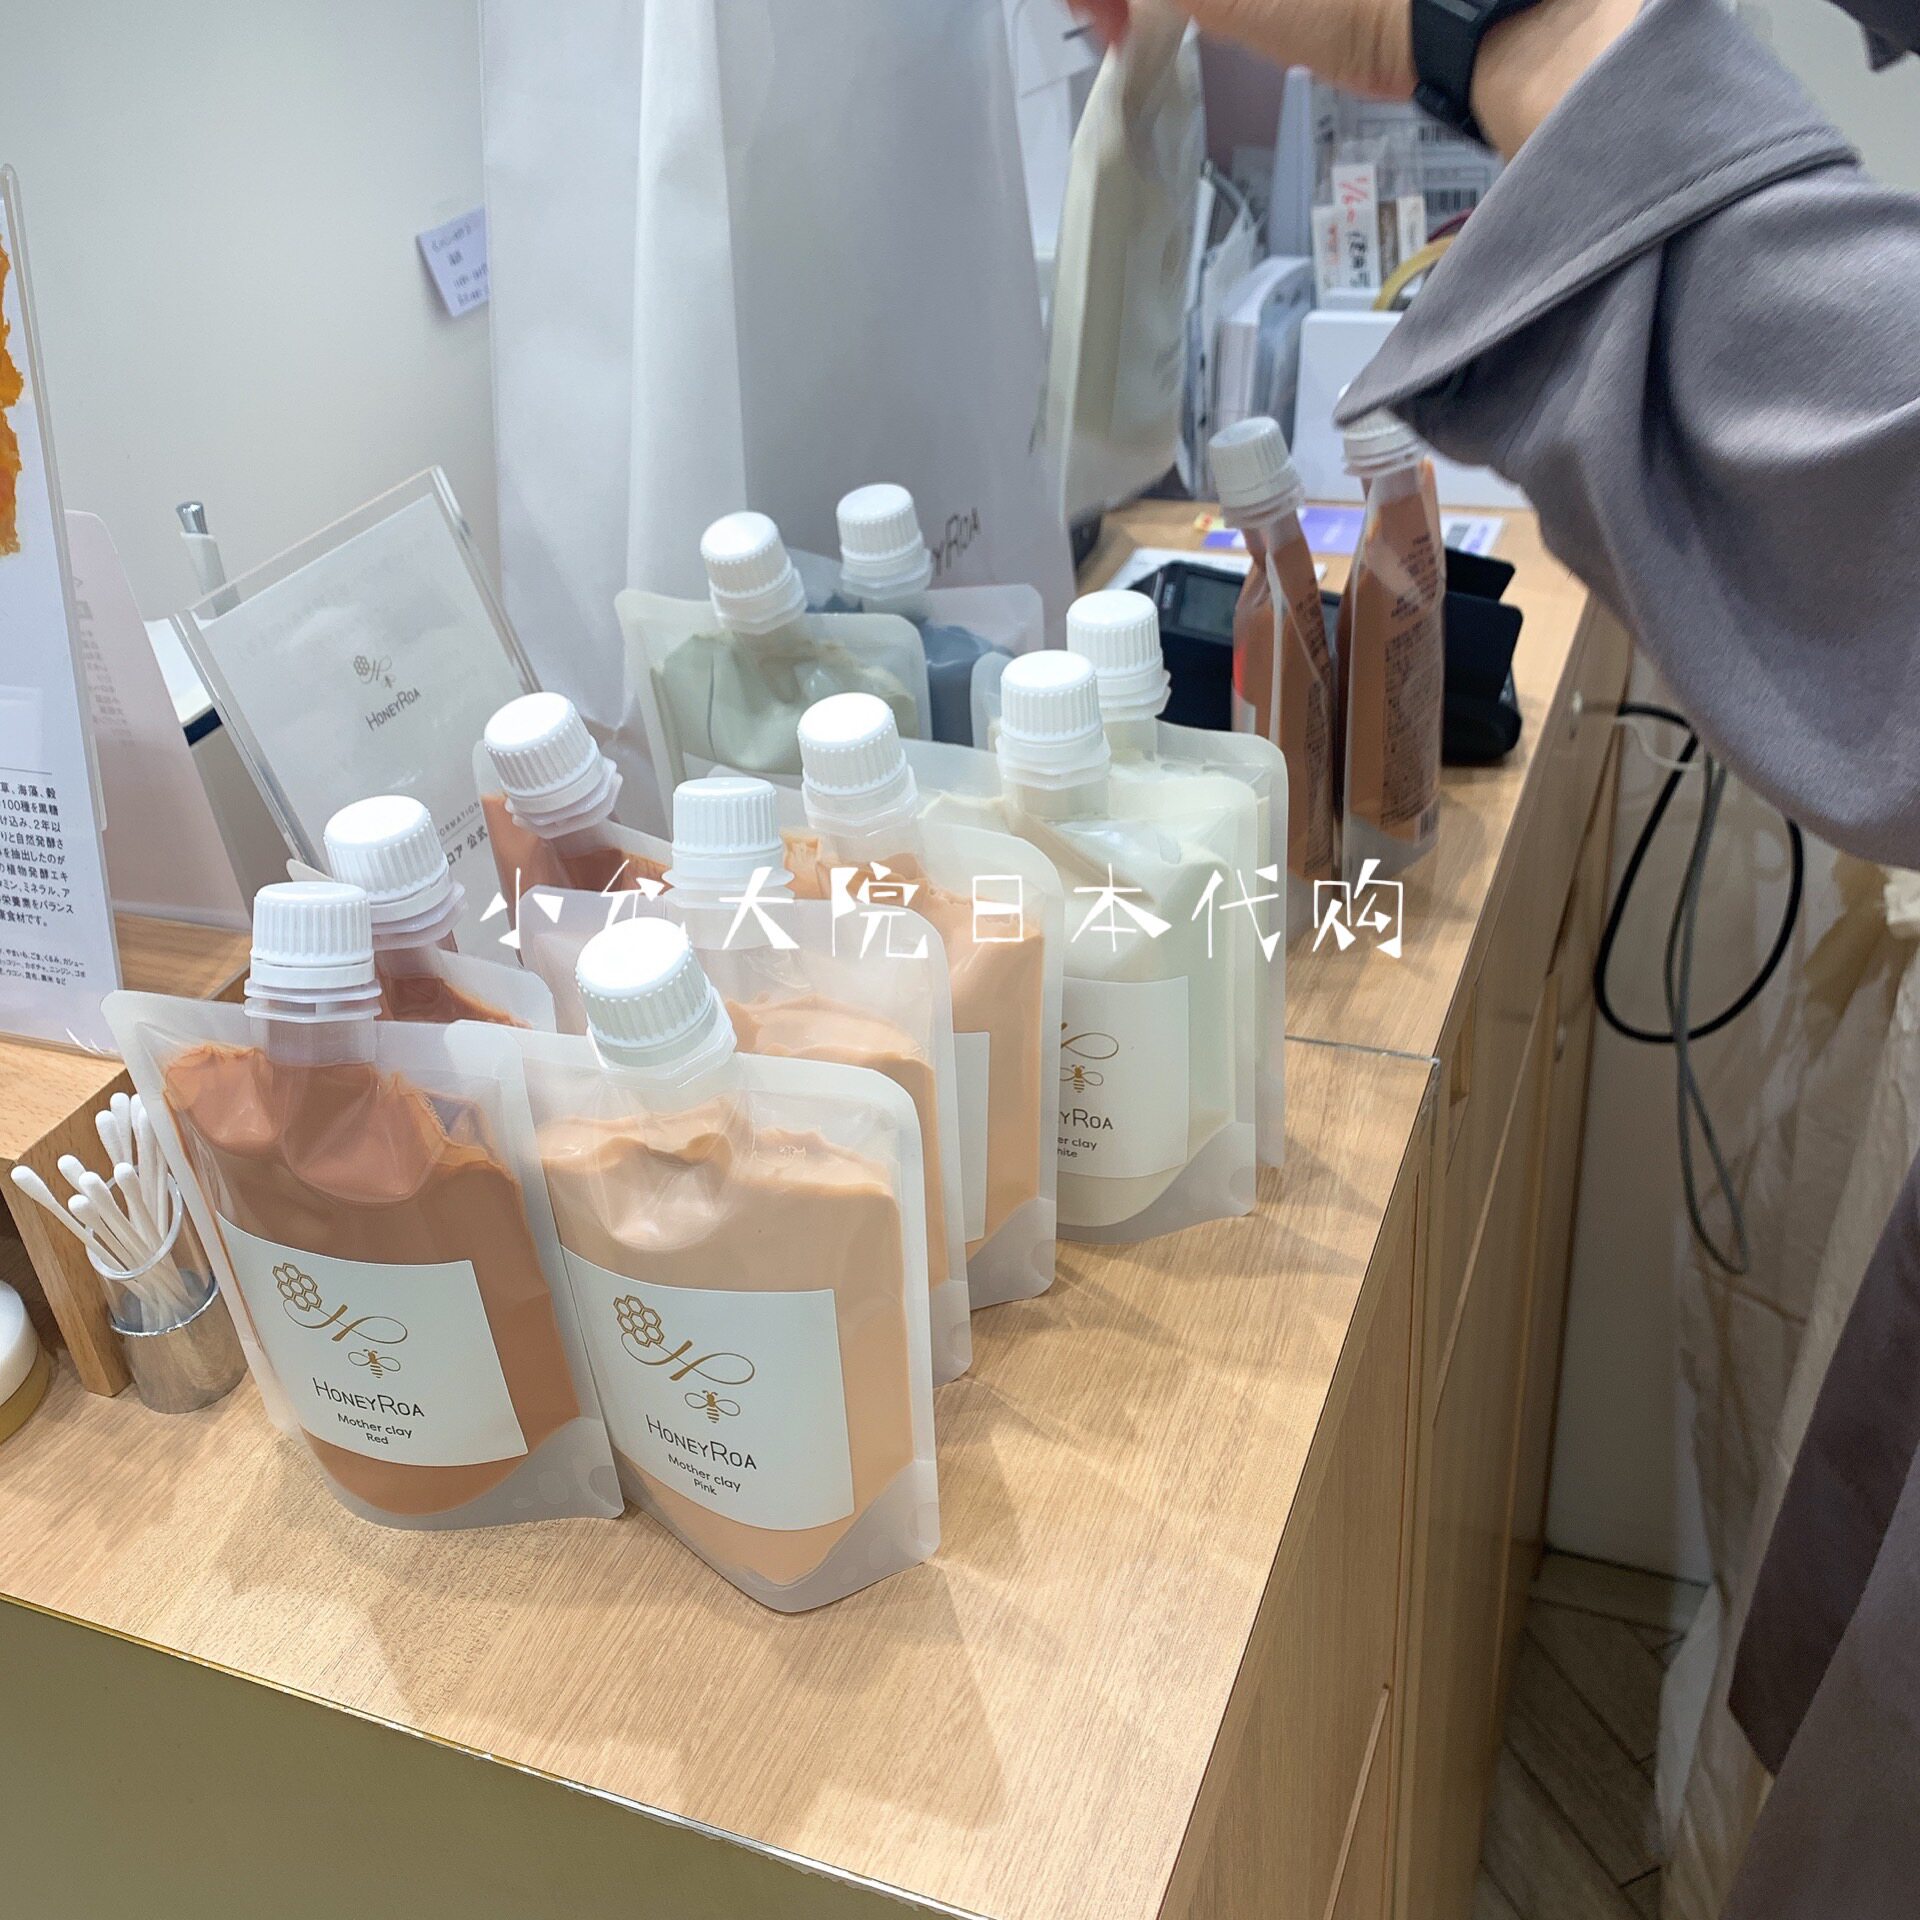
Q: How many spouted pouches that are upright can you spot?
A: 12